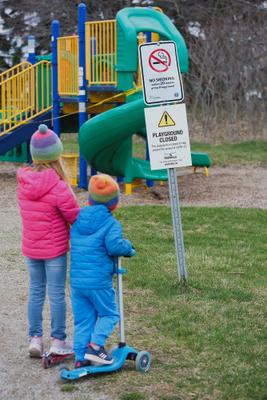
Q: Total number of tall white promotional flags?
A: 0